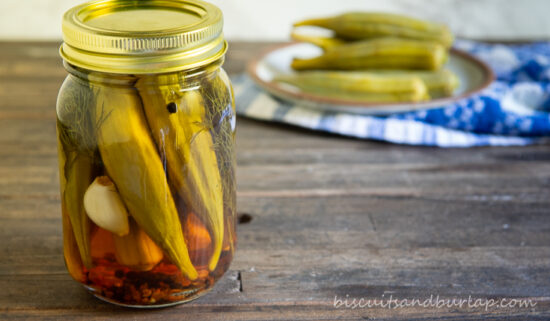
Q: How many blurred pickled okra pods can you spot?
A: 5